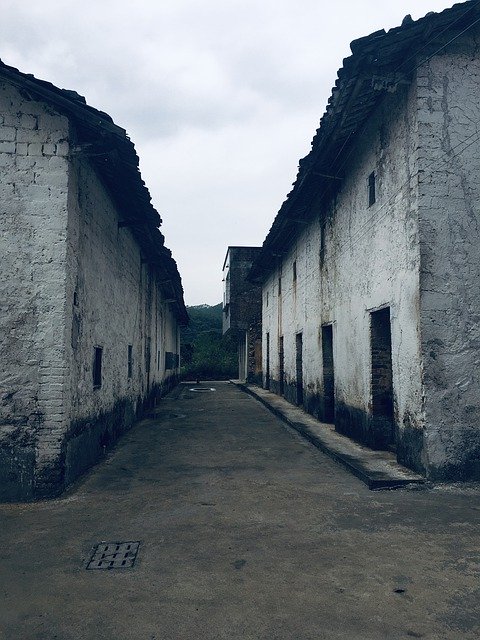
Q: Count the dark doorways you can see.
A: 5